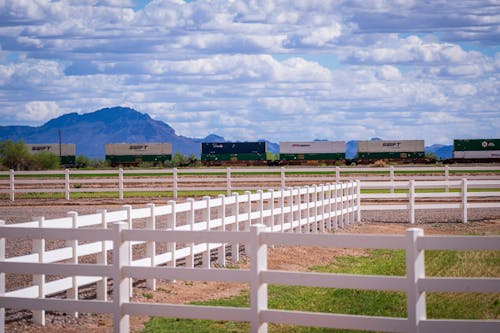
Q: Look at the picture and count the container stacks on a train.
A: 6